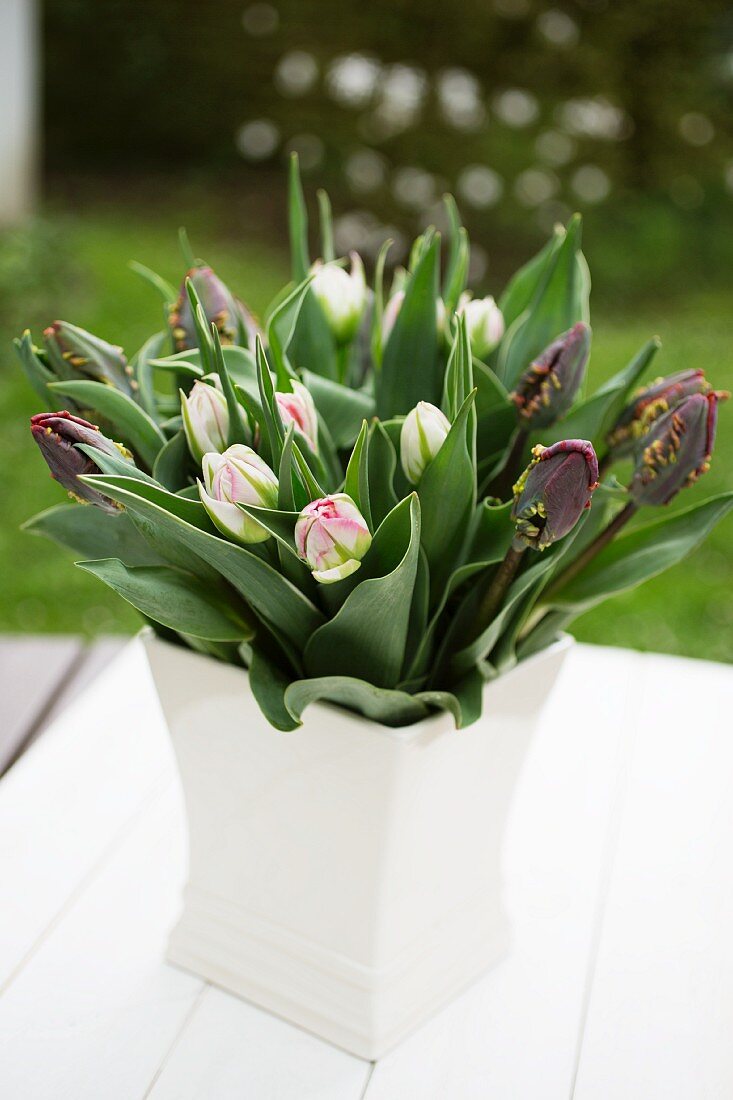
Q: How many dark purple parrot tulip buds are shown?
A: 7